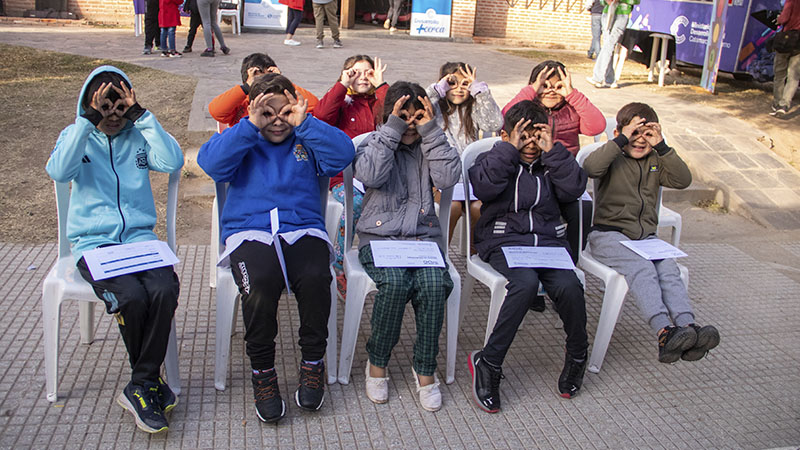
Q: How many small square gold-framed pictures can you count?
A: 0